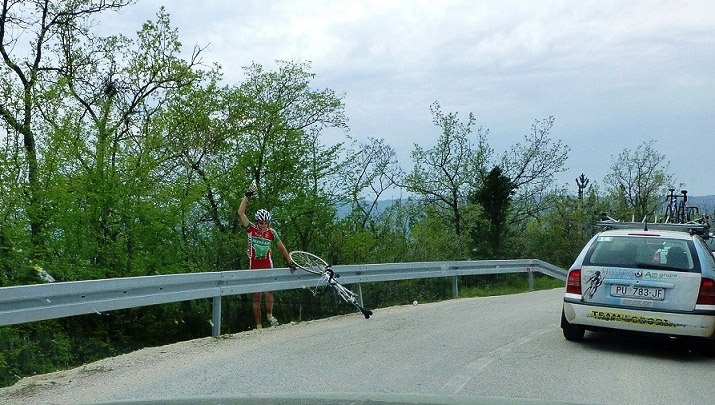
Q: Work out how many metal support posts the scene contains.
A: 4